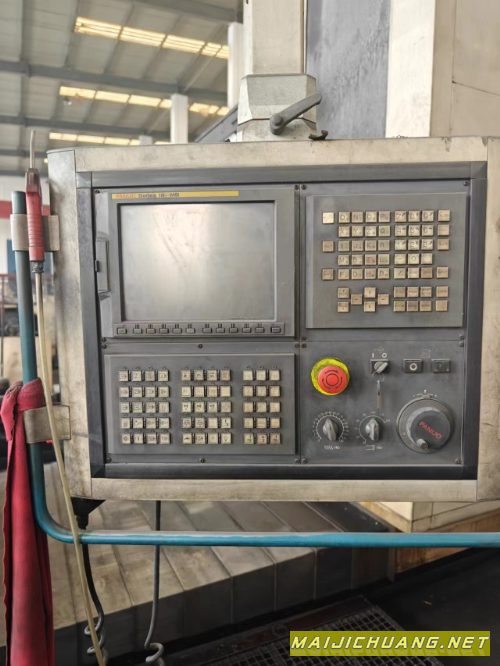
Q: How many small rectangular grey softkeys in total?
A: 12